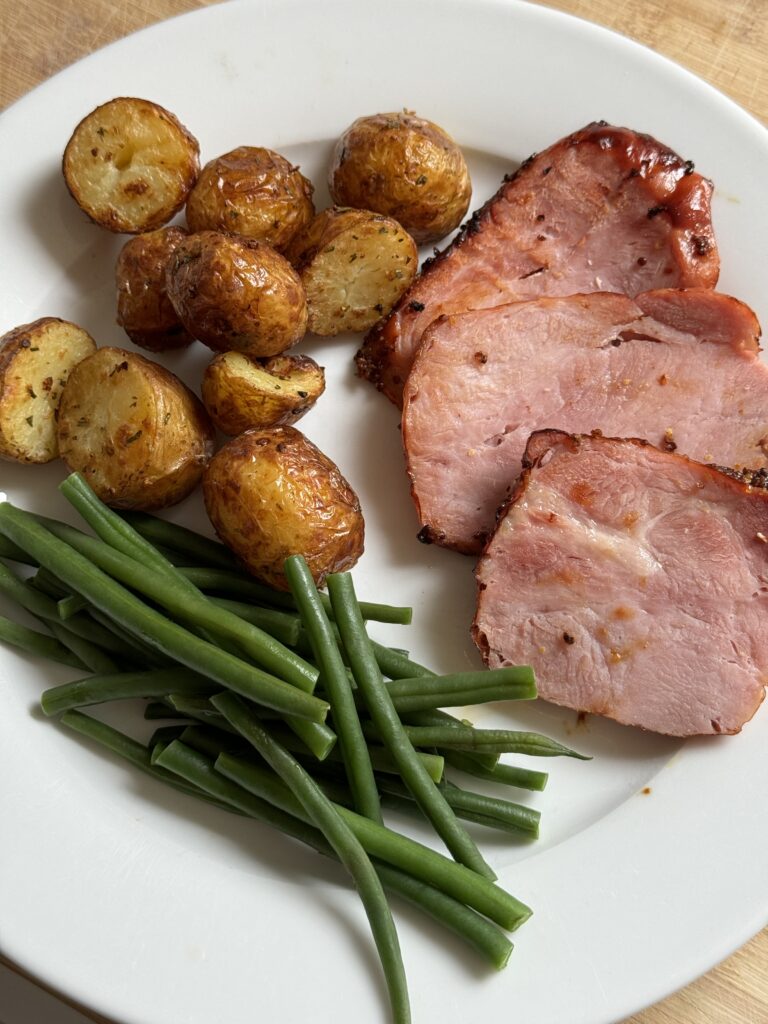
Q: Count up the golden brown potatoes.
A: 10